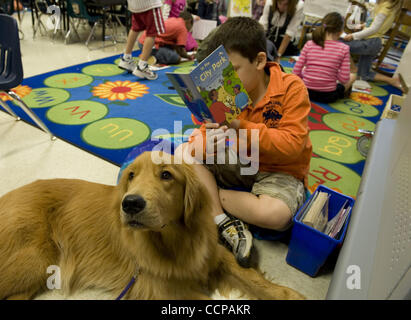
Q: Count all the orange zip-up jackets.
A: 1